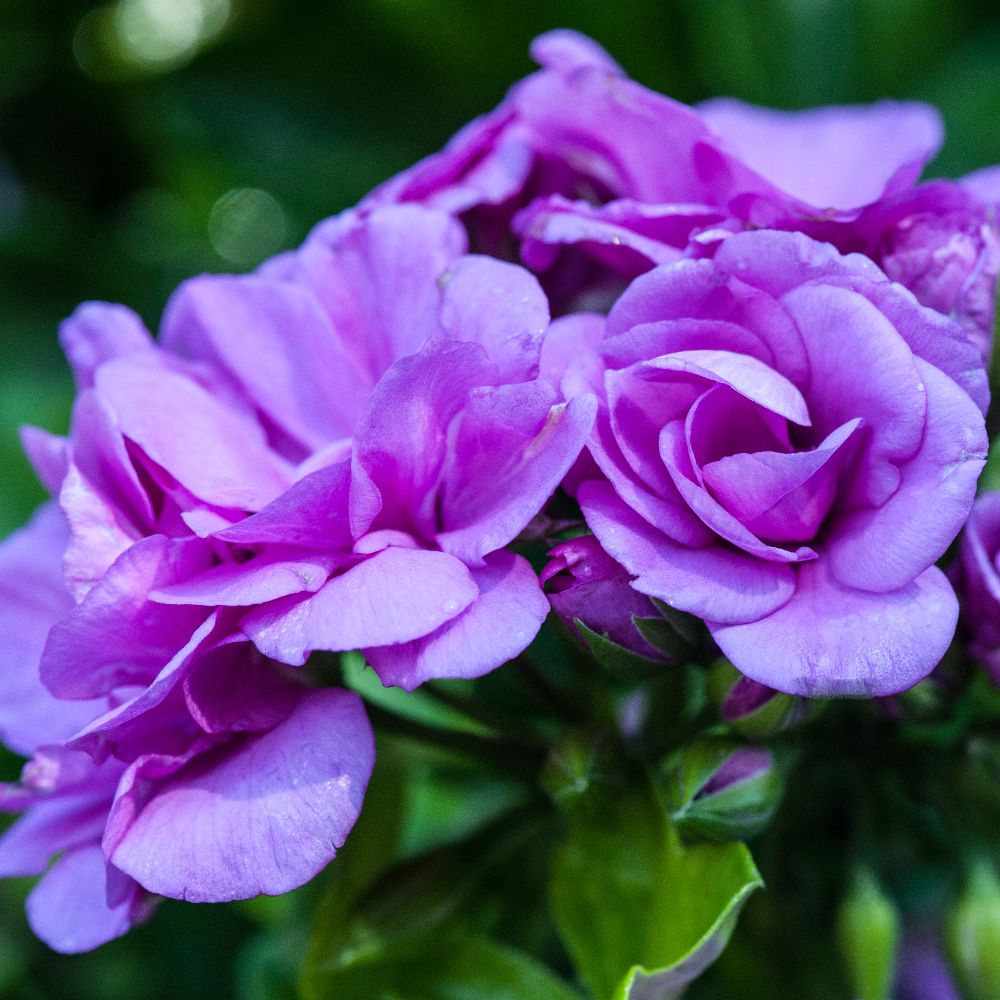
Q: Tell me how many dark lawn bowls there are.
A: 0